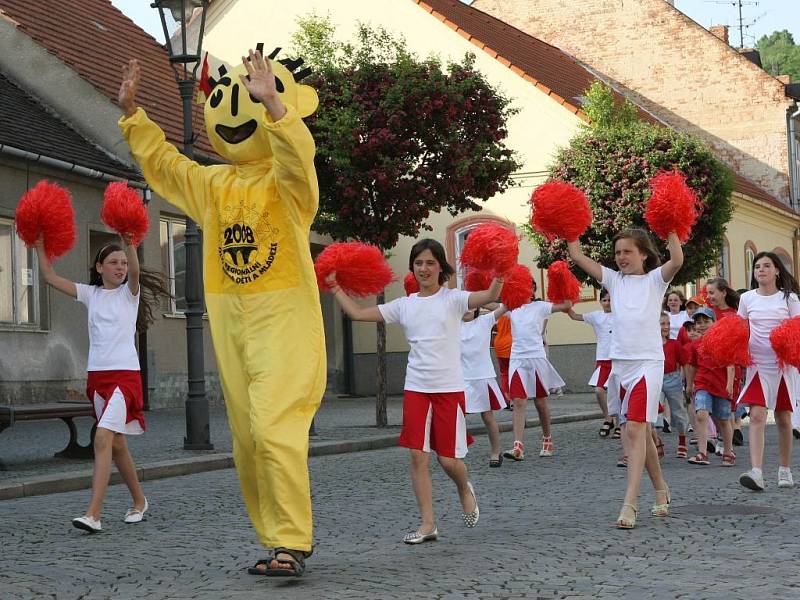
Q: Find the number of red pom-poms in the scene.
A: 12